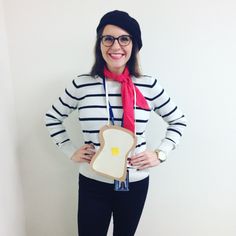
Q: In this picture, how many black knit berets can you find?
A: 1